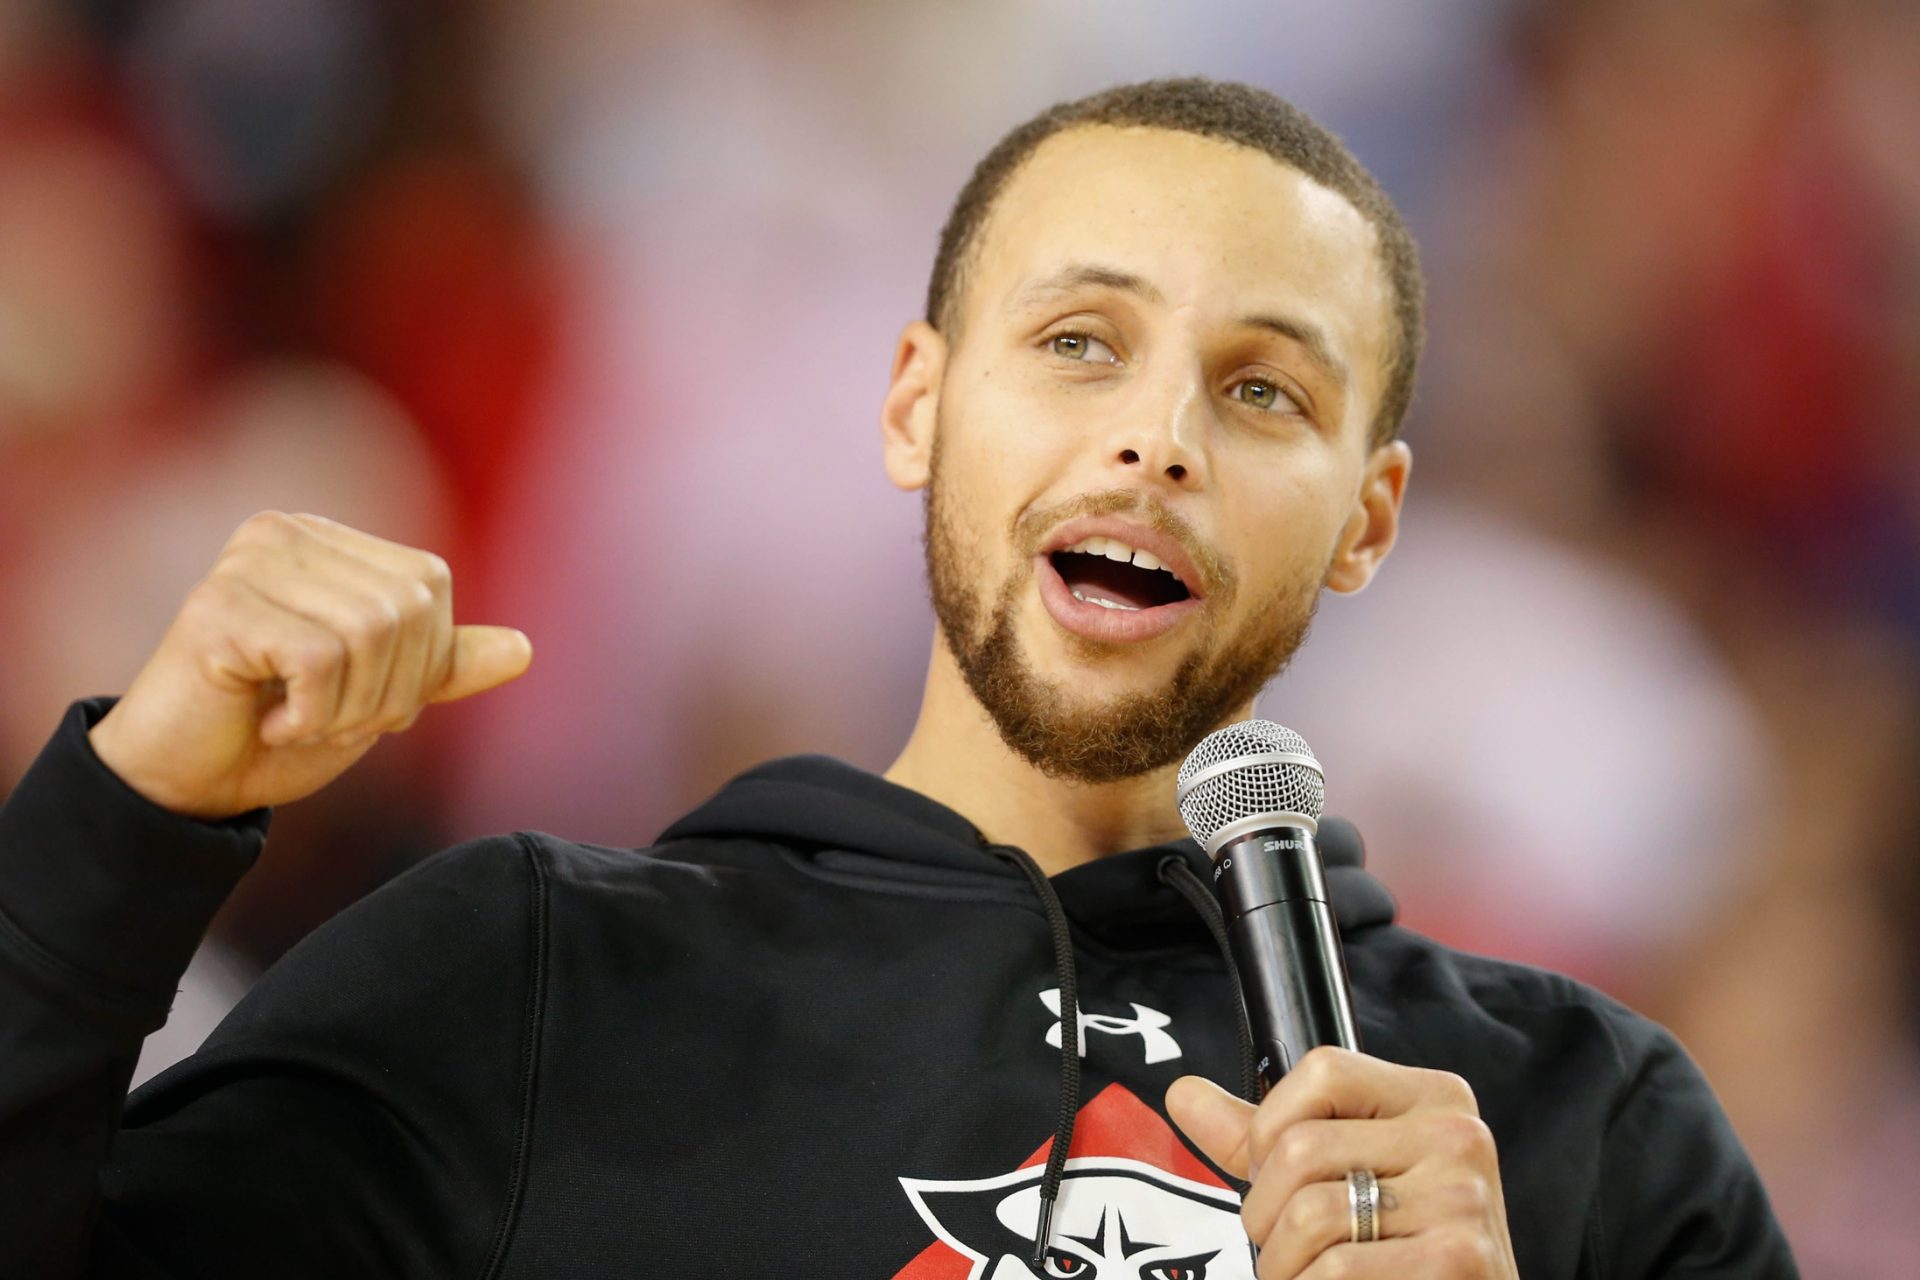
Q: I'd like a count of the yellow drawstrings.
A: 0